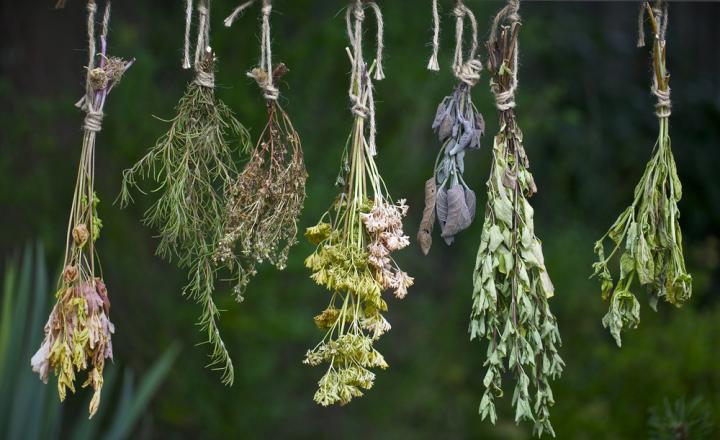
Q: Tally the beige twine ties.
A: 7